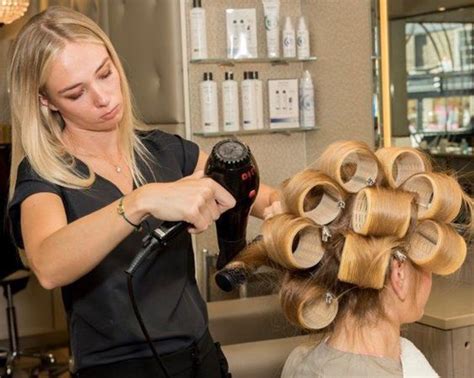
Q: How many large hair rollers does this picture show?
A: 9